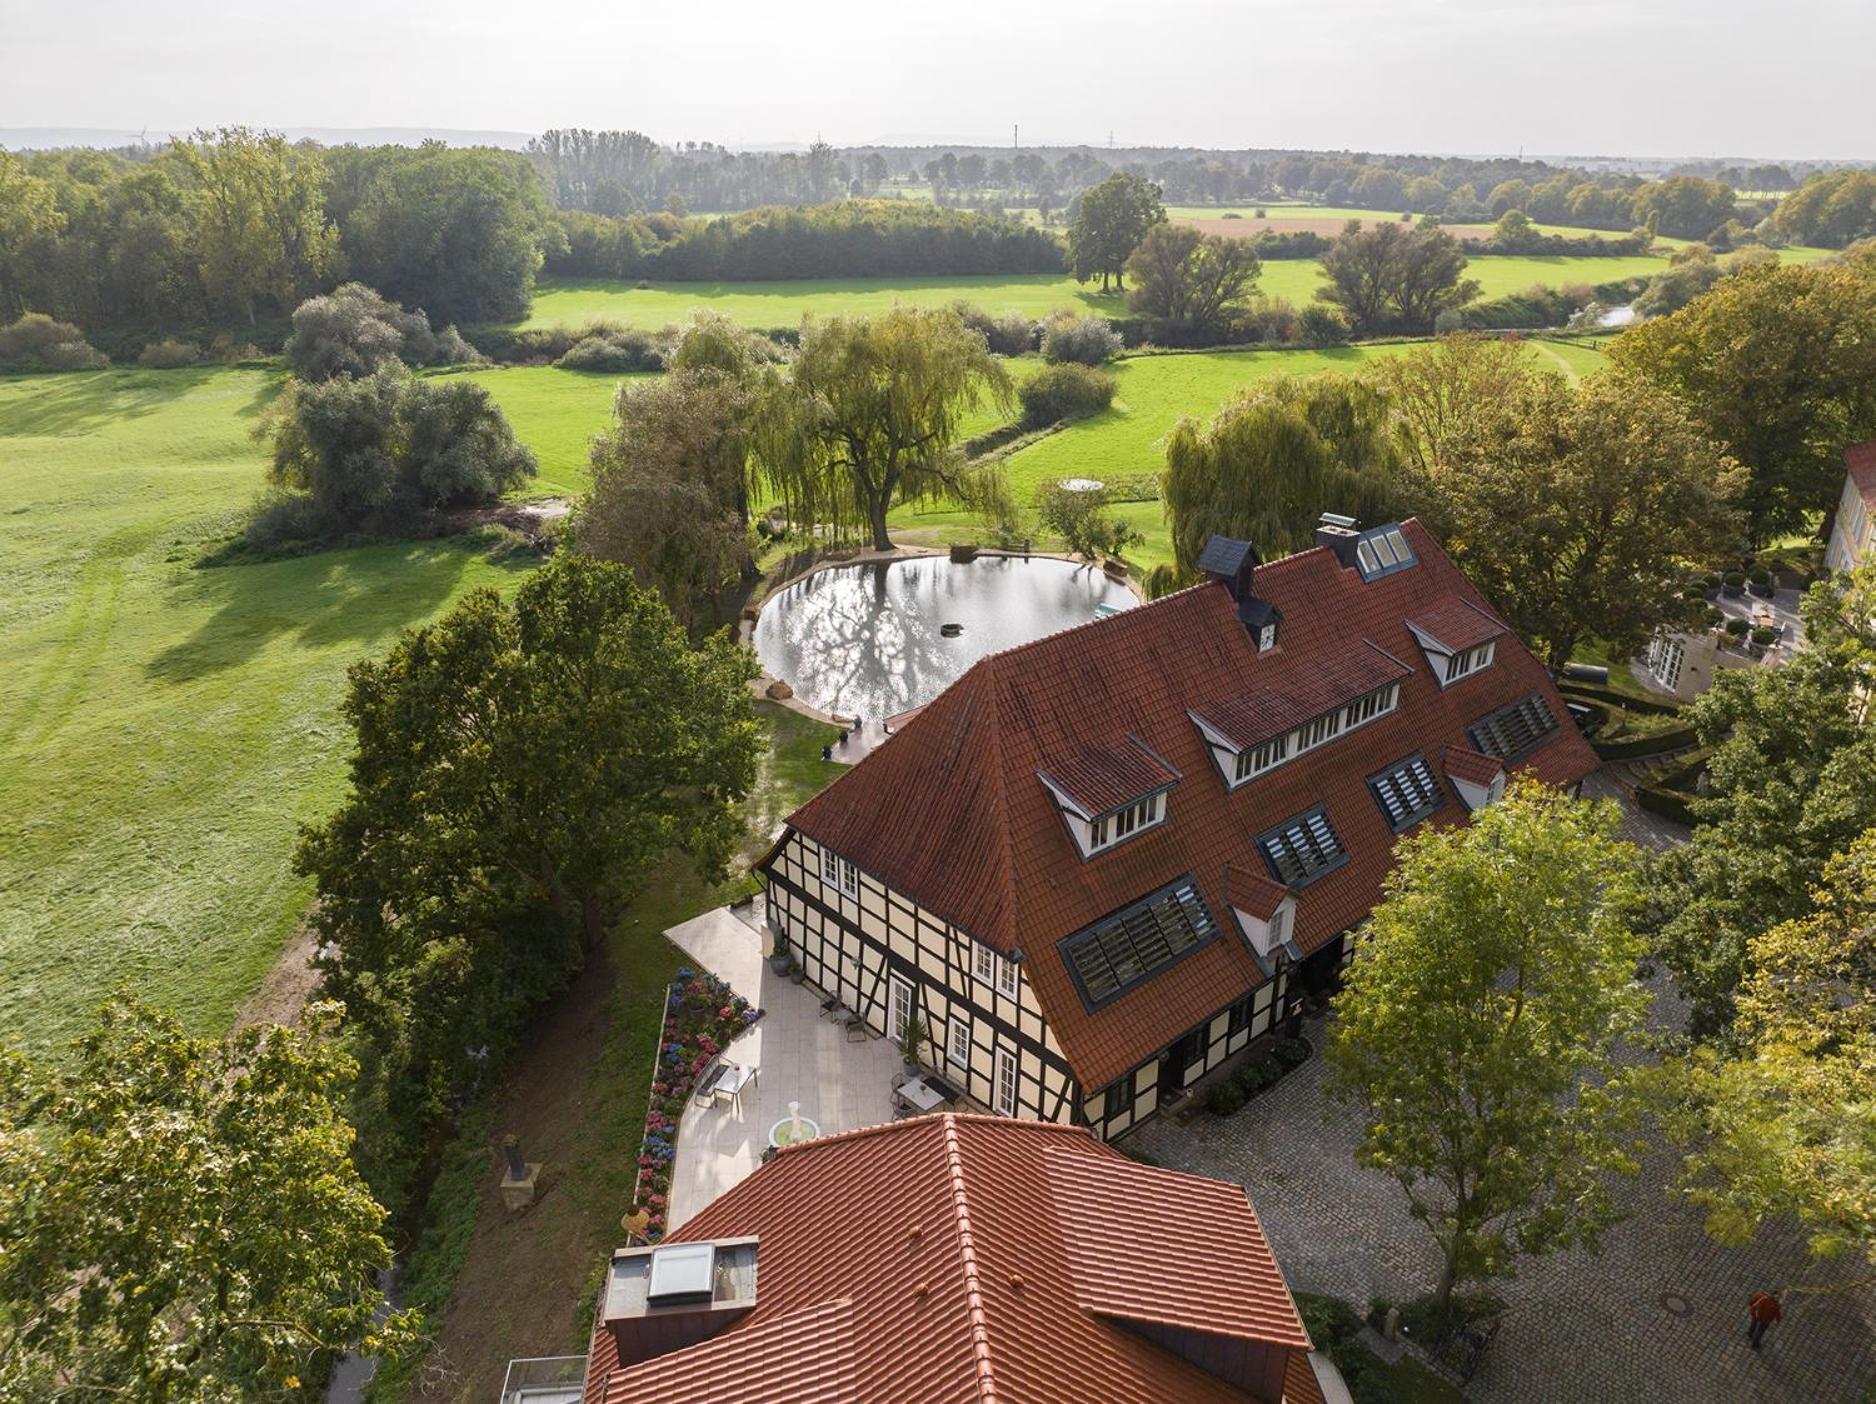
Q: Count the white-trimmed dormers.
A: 5